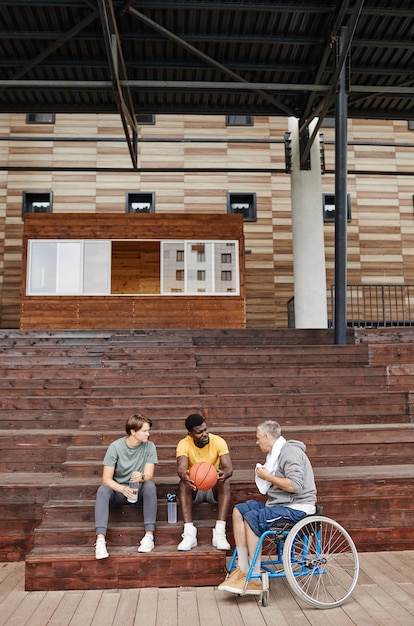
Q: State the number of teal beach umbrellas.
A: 0